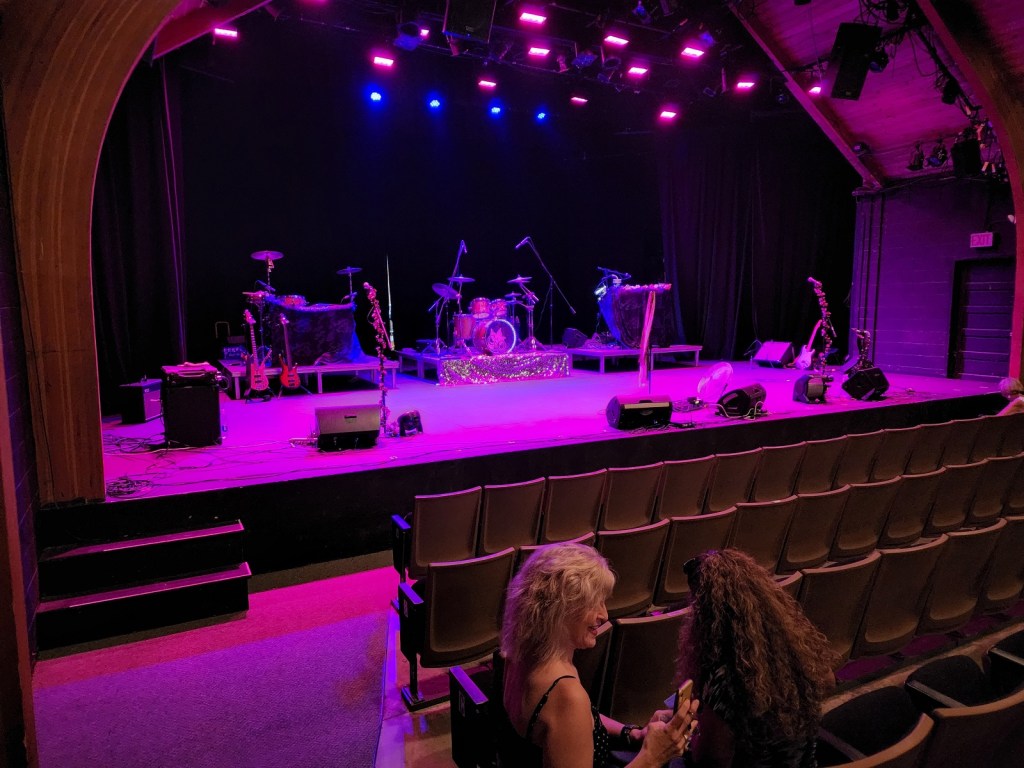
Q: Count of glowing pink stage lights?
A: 13